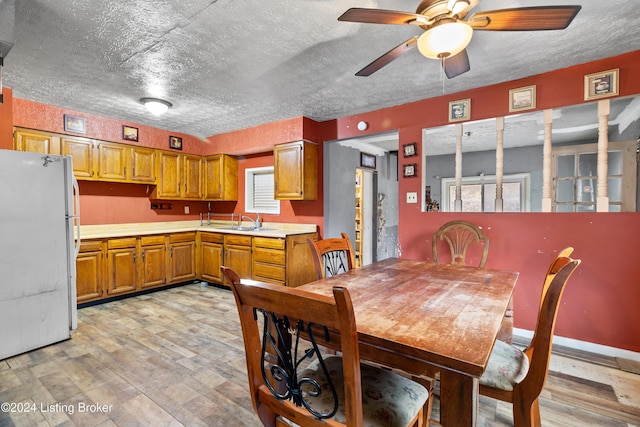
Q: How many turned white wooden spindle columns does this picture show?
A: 4